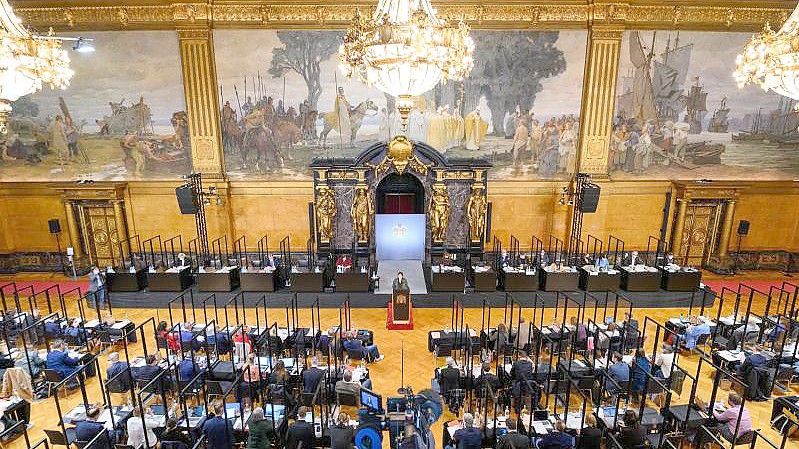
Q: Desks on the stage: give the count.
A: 13